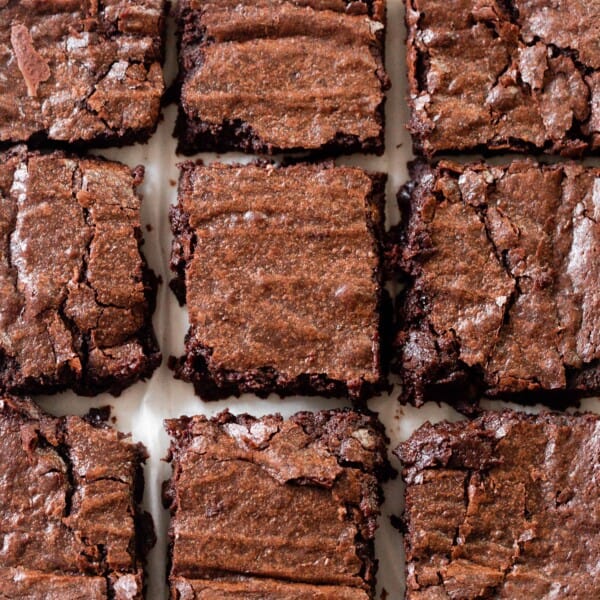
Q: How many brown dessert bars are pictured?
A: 9